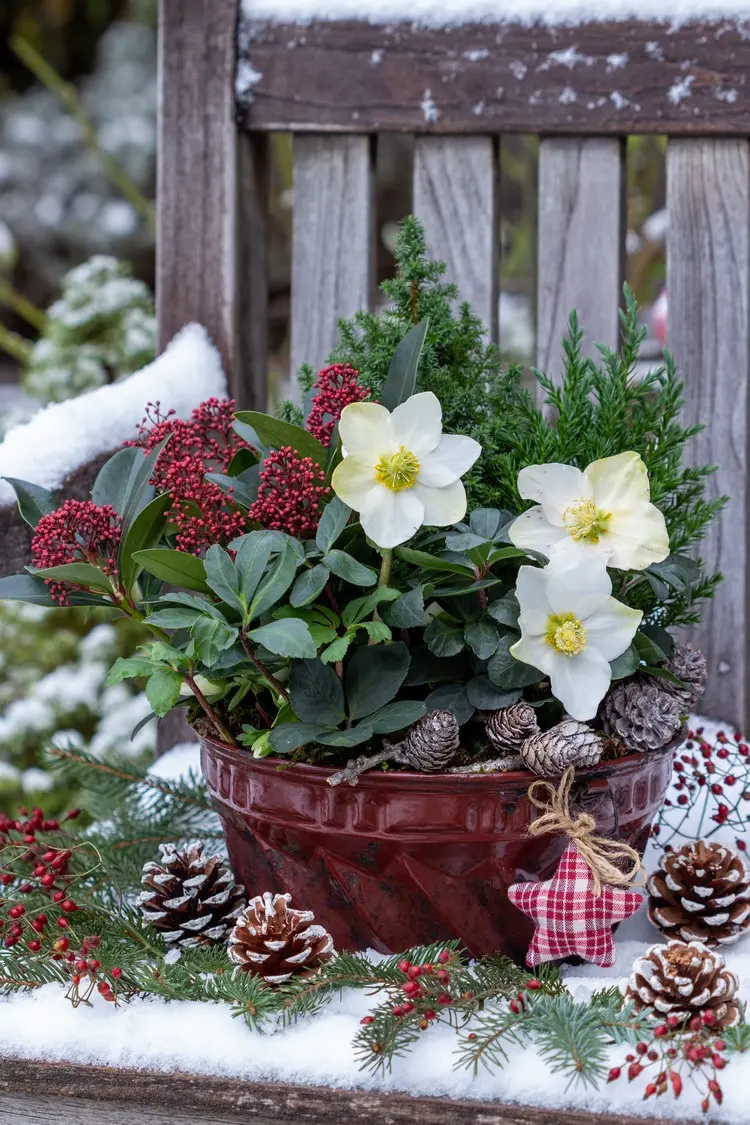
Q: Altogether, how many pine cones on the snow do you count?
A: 4